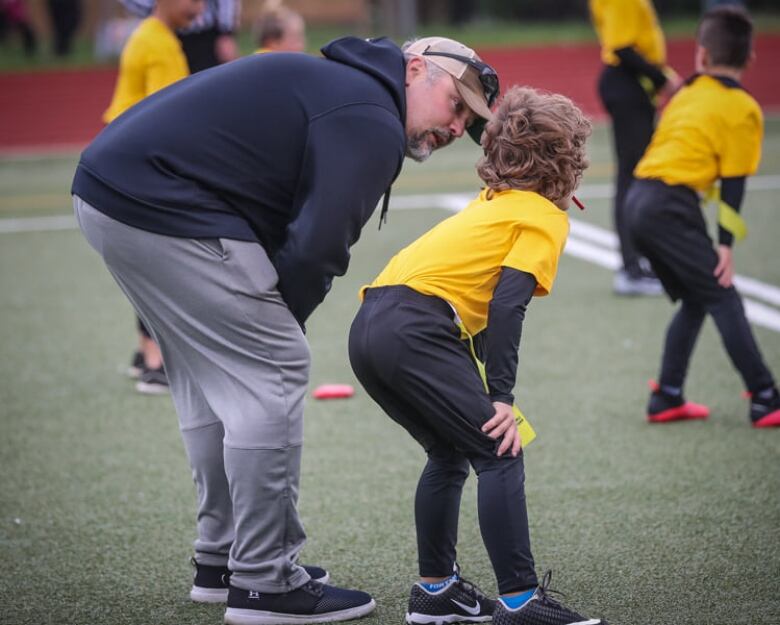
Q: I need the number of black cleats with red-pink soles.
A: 2